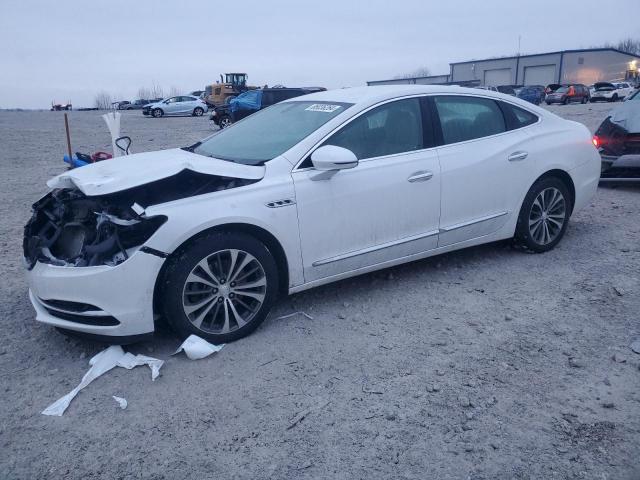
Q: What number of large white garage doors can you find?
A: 2